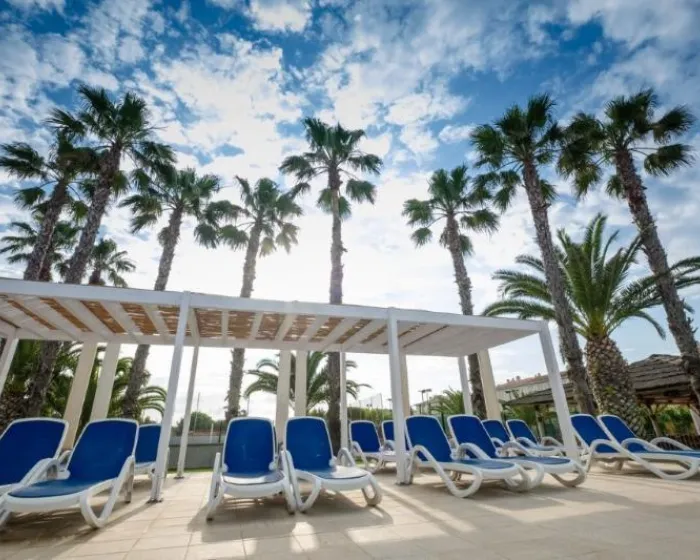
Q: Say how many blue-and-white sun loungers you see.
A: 13